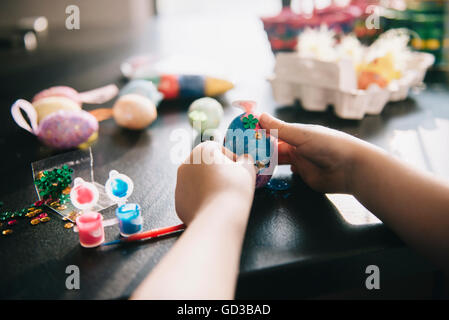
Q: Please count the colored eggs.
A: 7